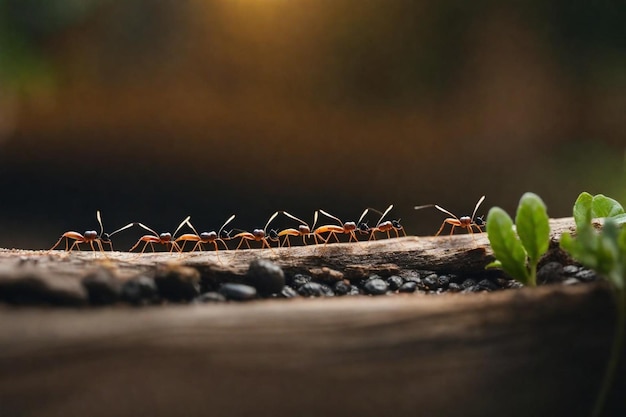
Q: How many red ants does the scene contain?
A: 8